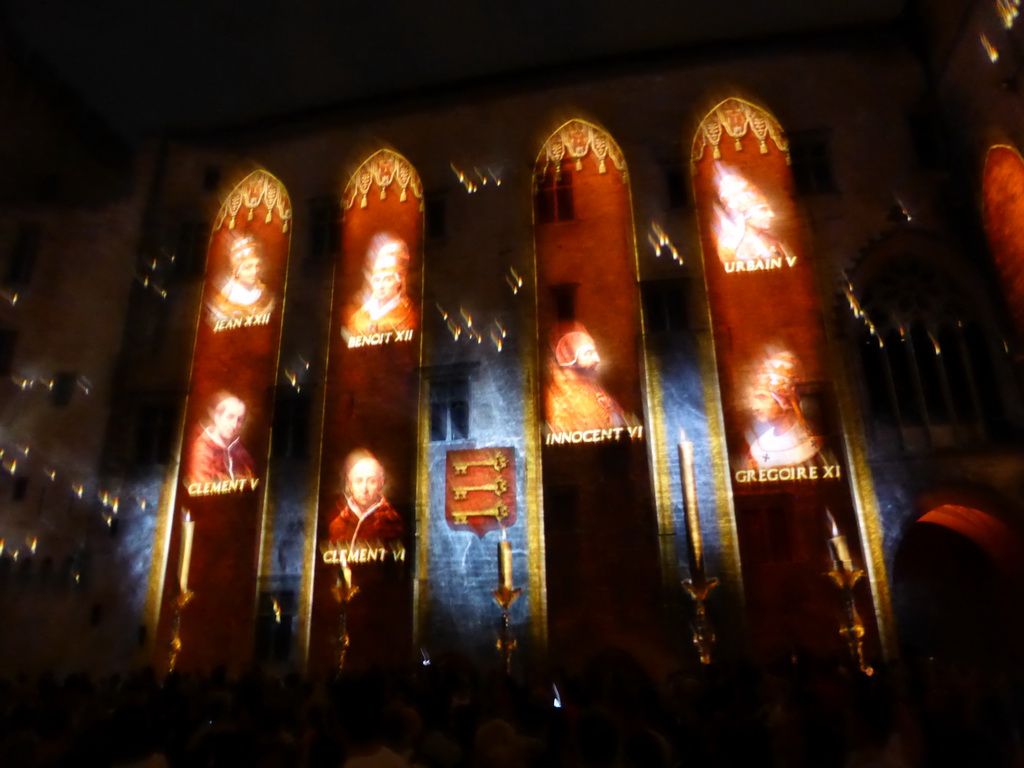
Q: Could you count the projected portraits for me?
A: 7